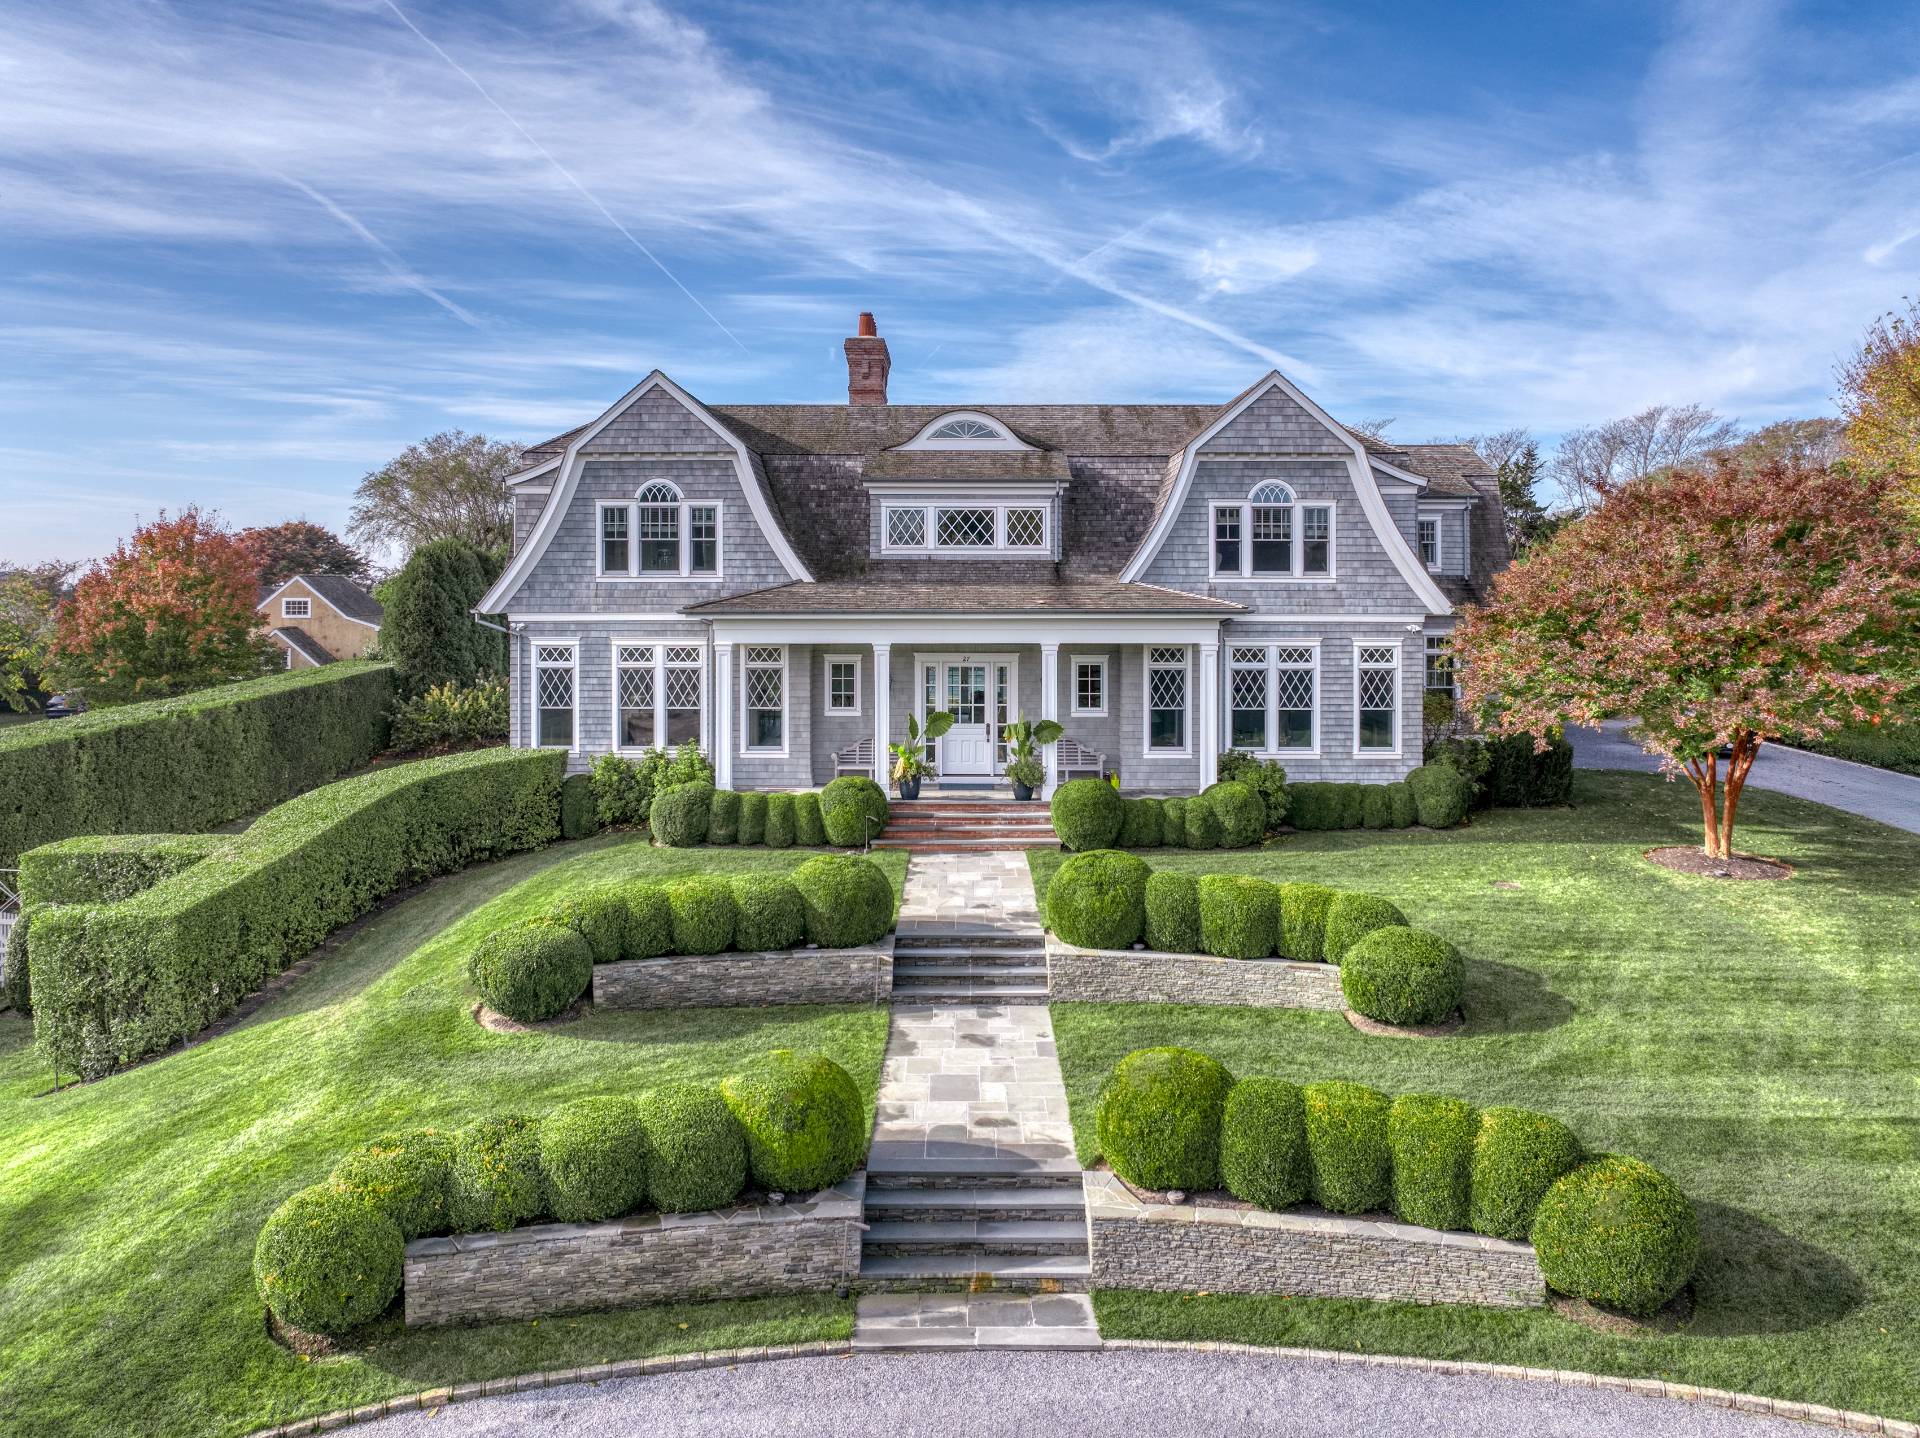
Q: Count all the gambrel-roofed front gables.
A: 2